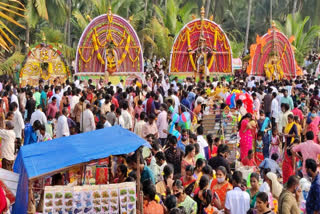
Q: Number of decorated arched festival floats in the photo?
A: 4